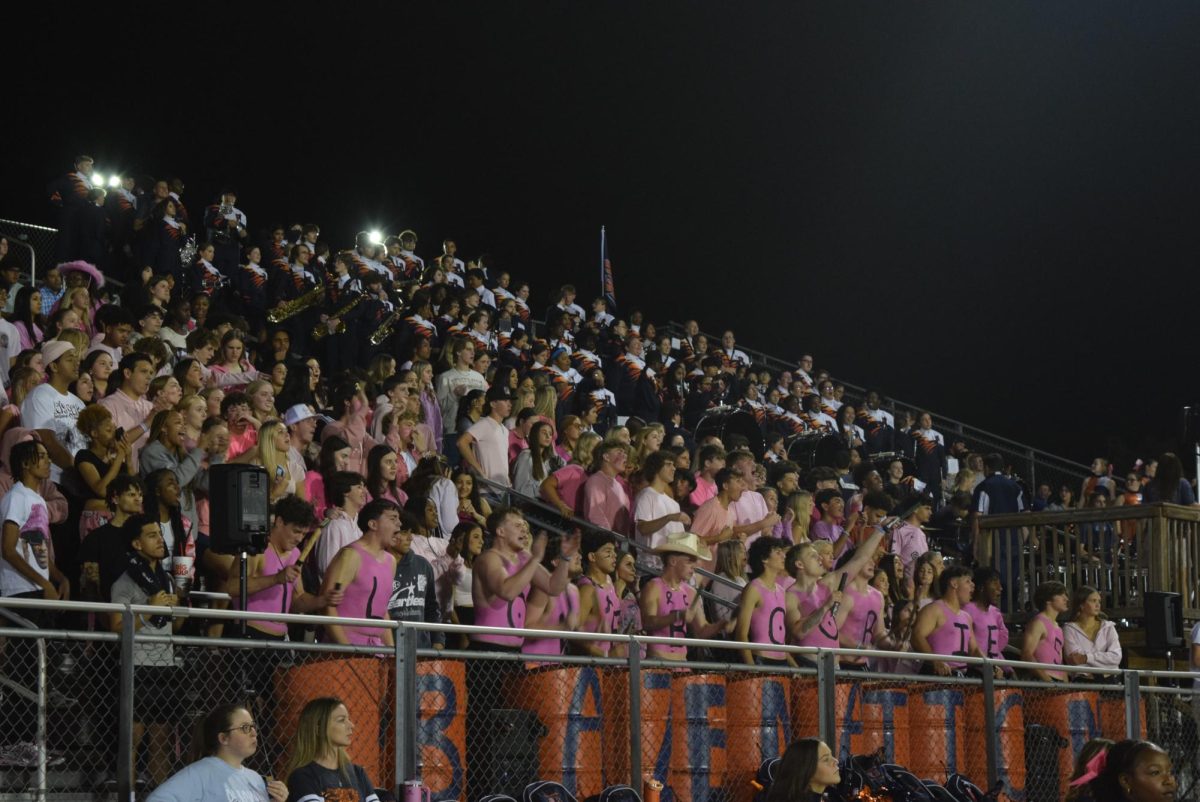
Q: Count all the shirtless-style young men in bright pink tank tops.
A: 12